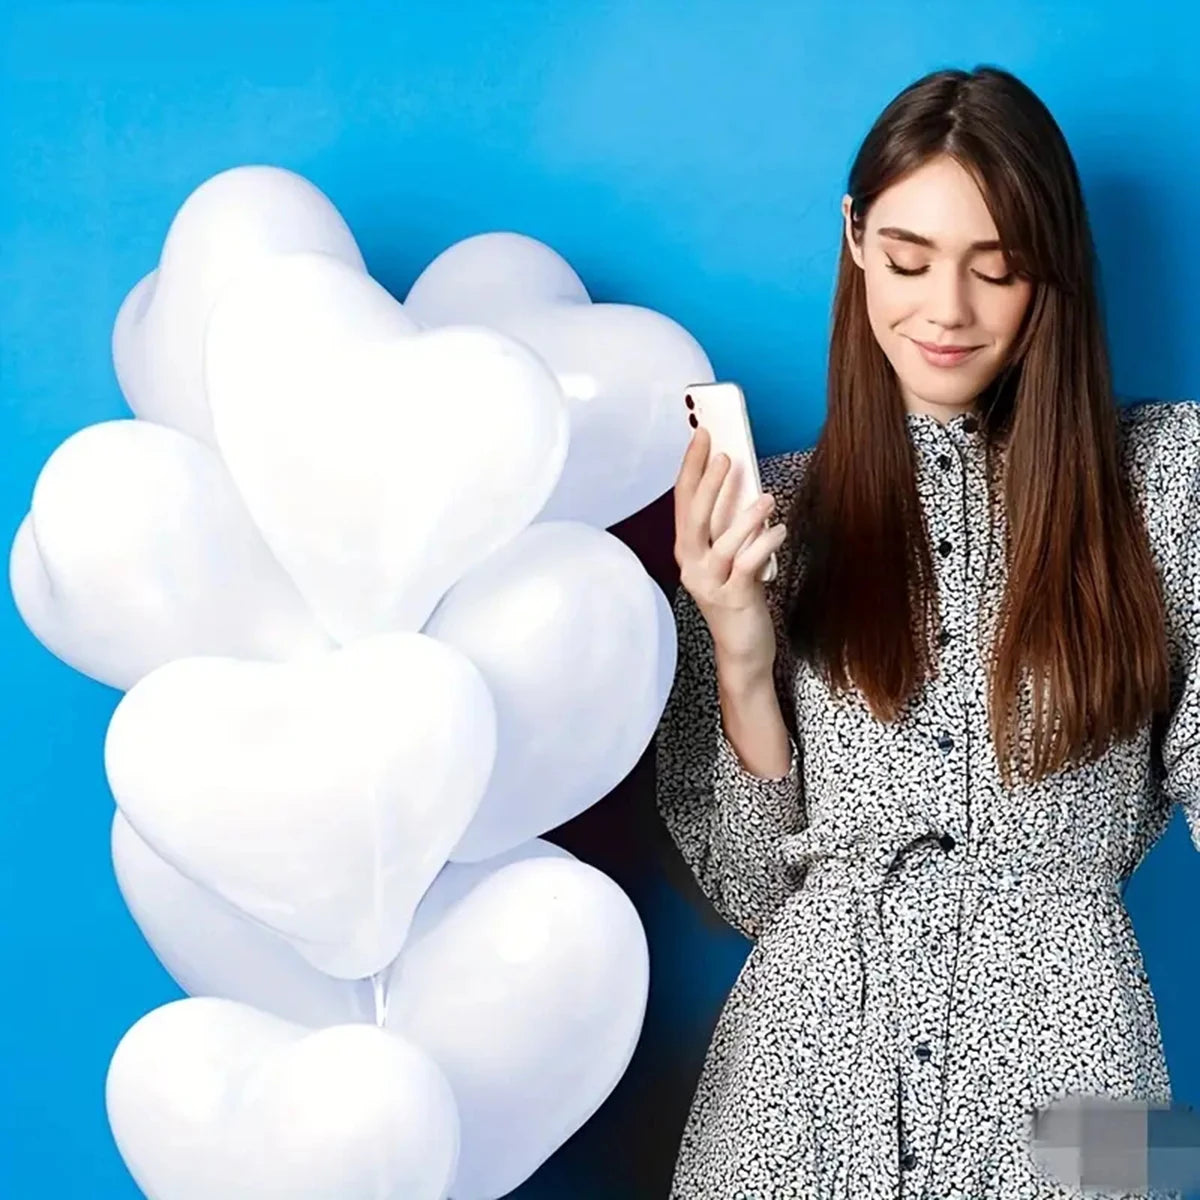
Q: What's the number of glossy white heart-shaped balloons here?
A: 9